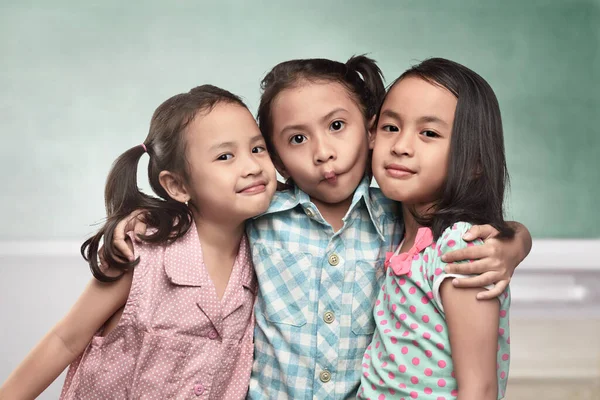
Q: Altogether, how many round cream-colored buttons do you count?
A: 4